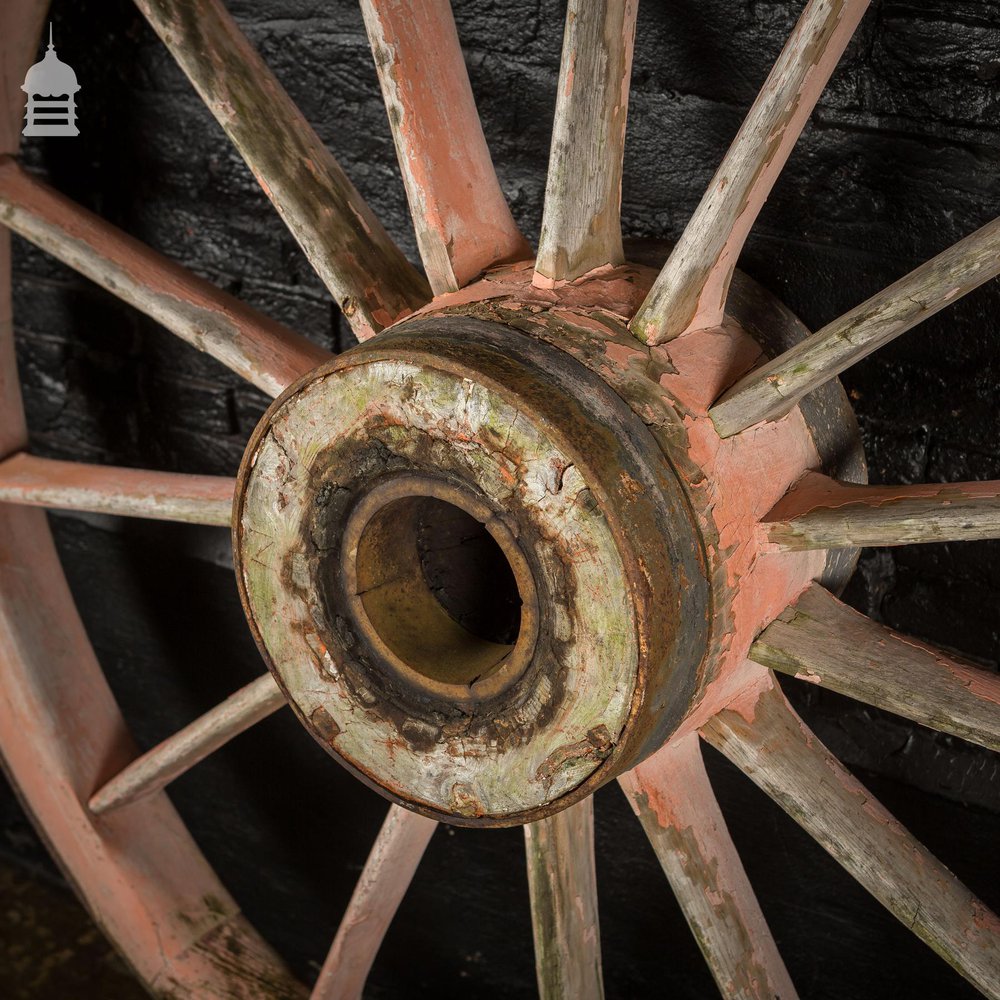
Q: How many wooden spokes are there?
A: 14